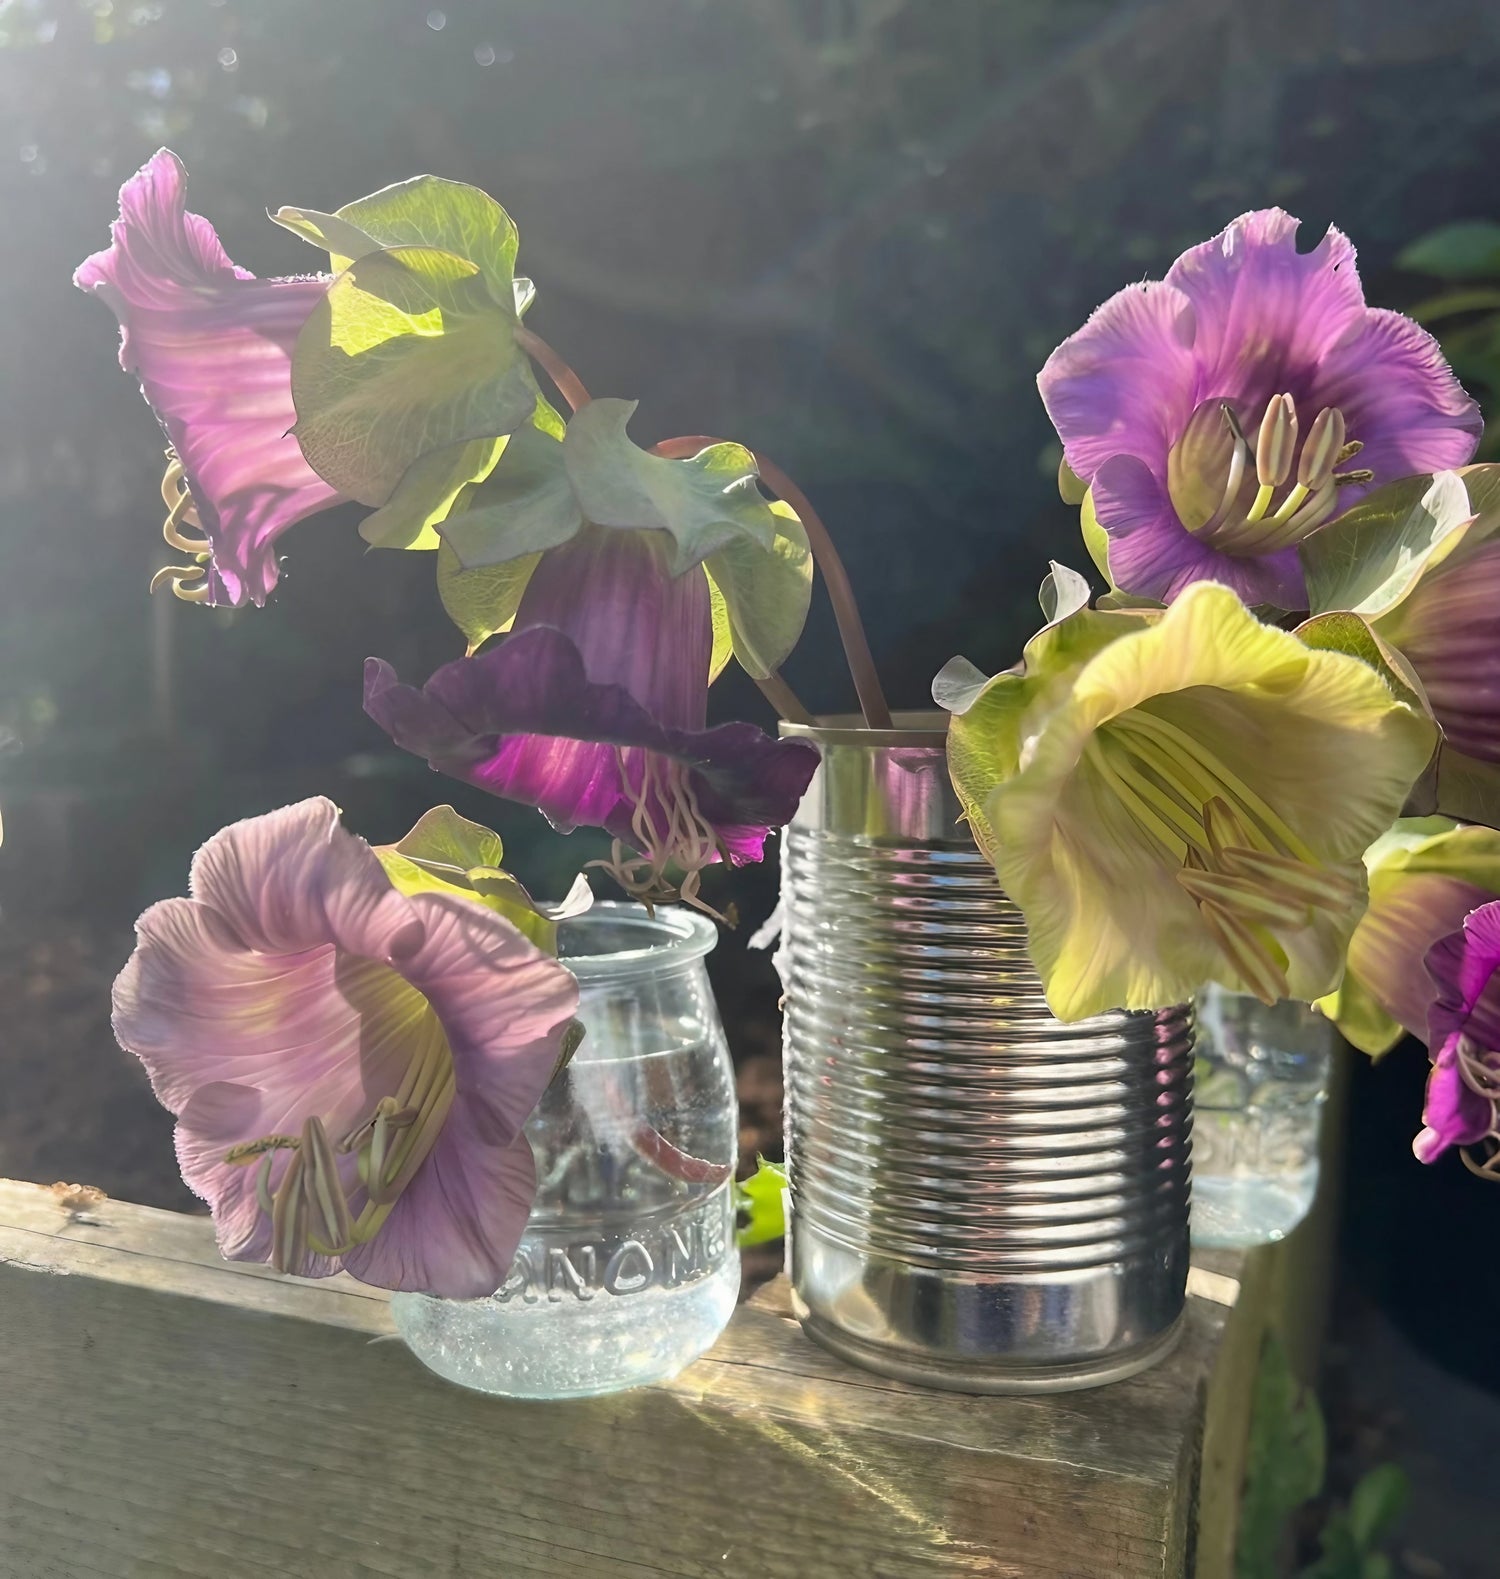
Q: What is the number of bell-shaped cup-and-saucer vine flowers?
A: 7